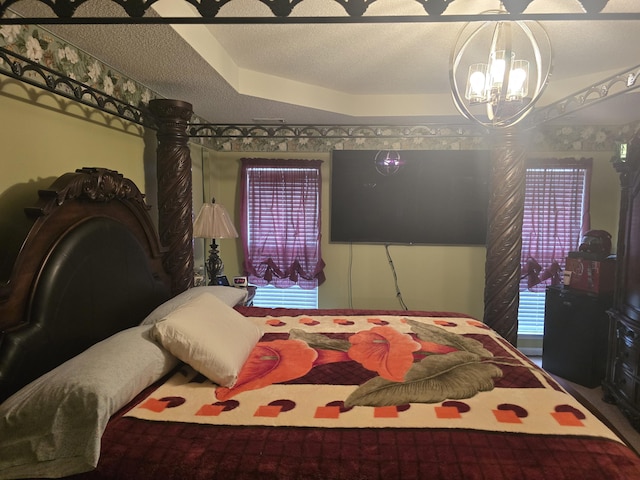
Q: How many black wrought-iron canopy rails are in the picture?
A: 4